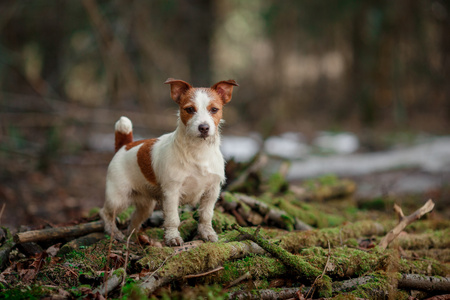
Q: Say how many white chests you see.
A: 1